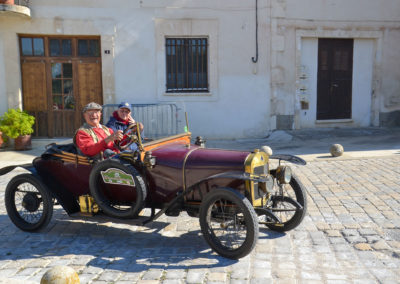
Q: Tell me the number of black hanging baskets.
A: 0